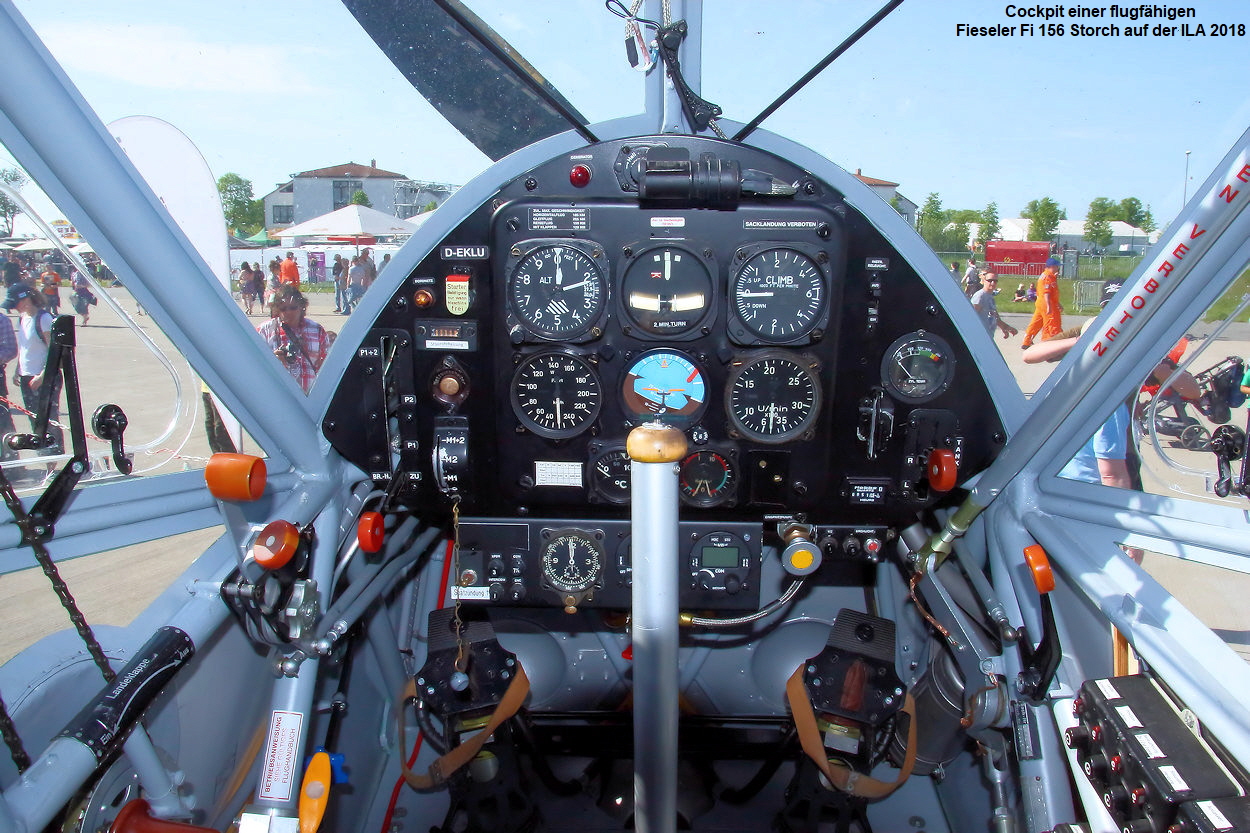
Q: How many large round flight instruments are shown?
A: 6